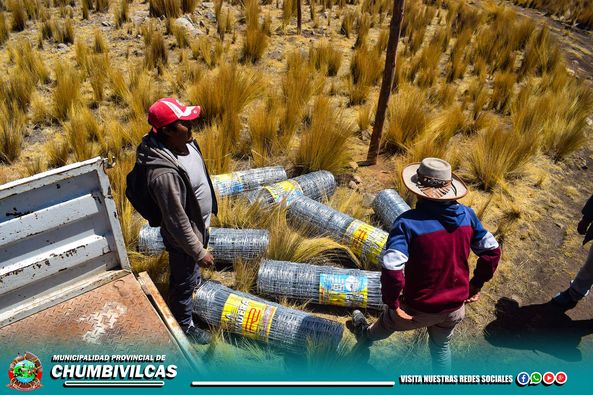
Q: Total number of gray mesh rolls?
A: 7